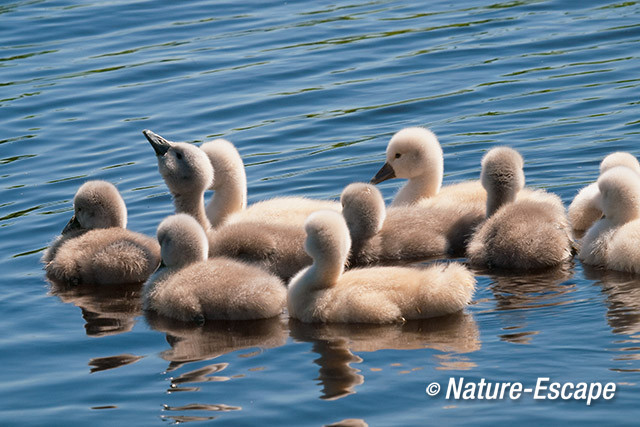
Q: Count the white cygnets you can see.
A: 5